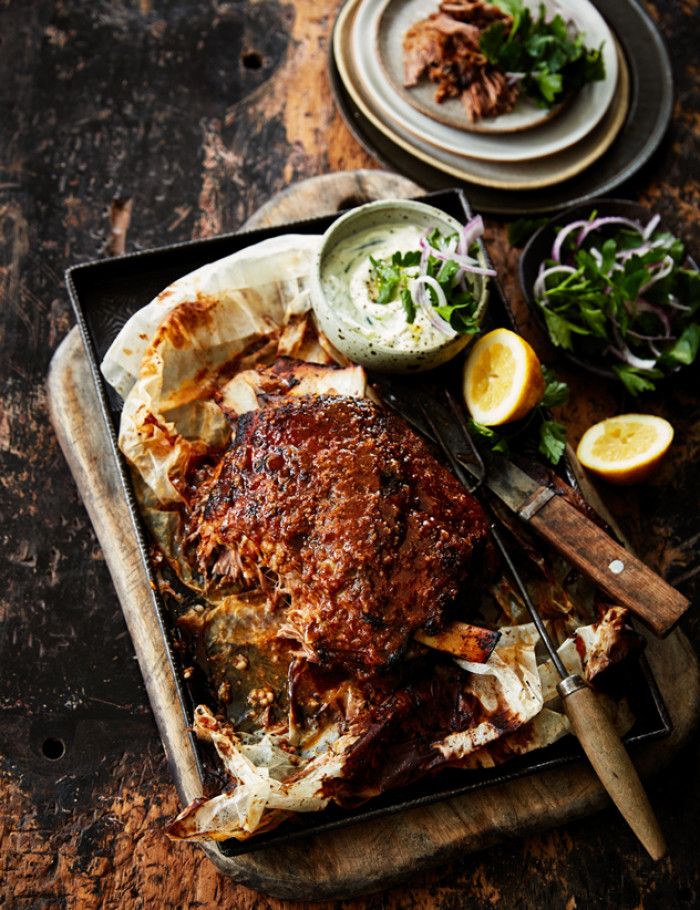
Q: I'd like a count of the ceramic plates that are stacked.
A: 4